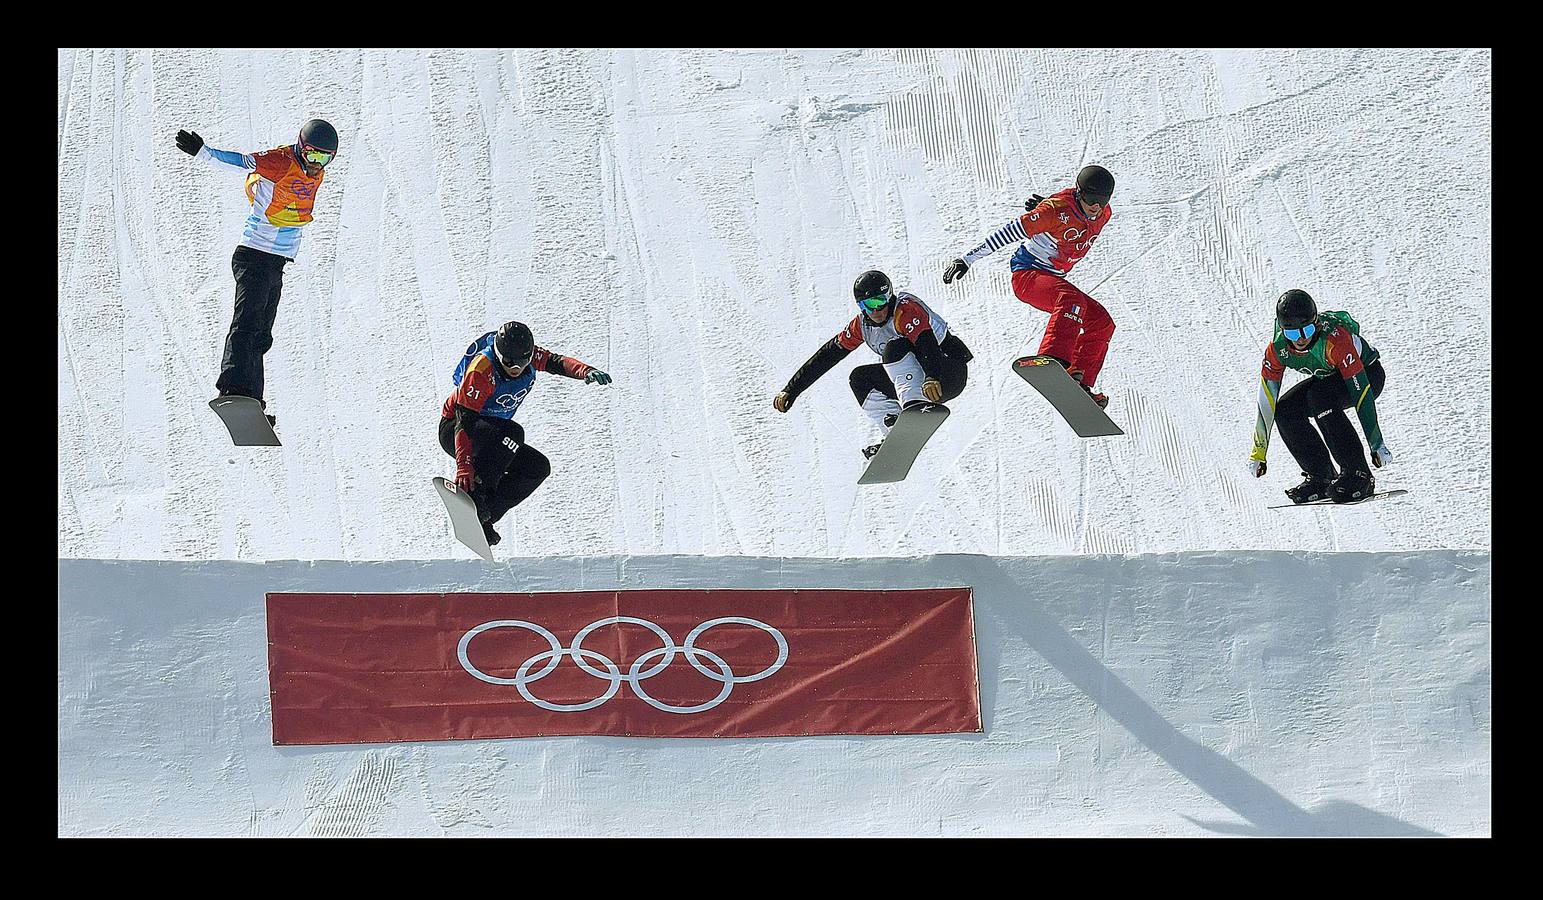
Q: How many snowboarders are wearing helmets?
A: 5